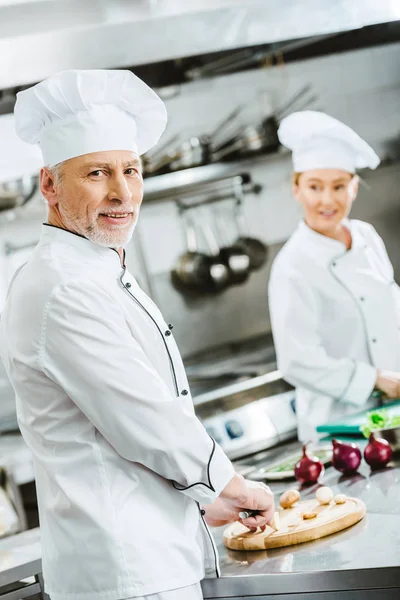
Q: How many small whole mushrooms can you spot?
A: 3